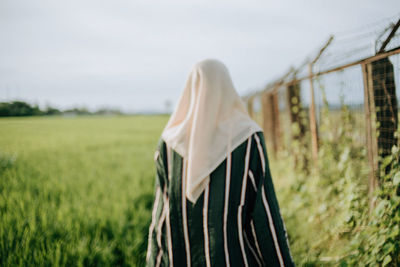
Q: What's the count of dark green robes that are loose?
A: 1